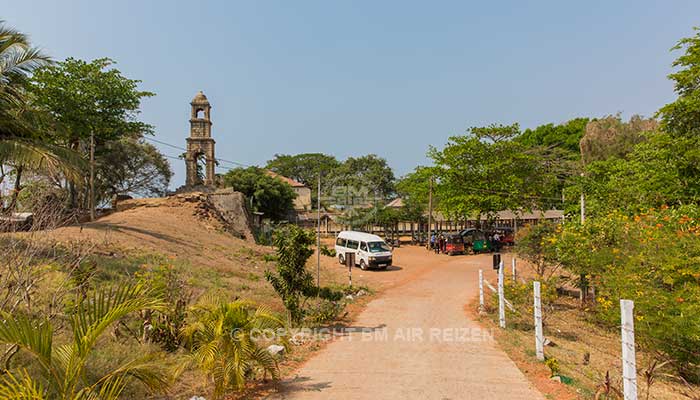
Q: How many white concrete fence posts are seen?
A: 5